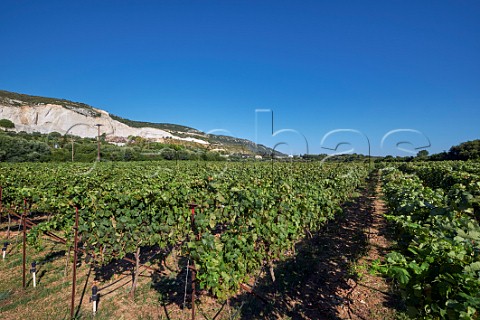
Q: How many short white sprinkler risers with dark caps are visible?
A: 3